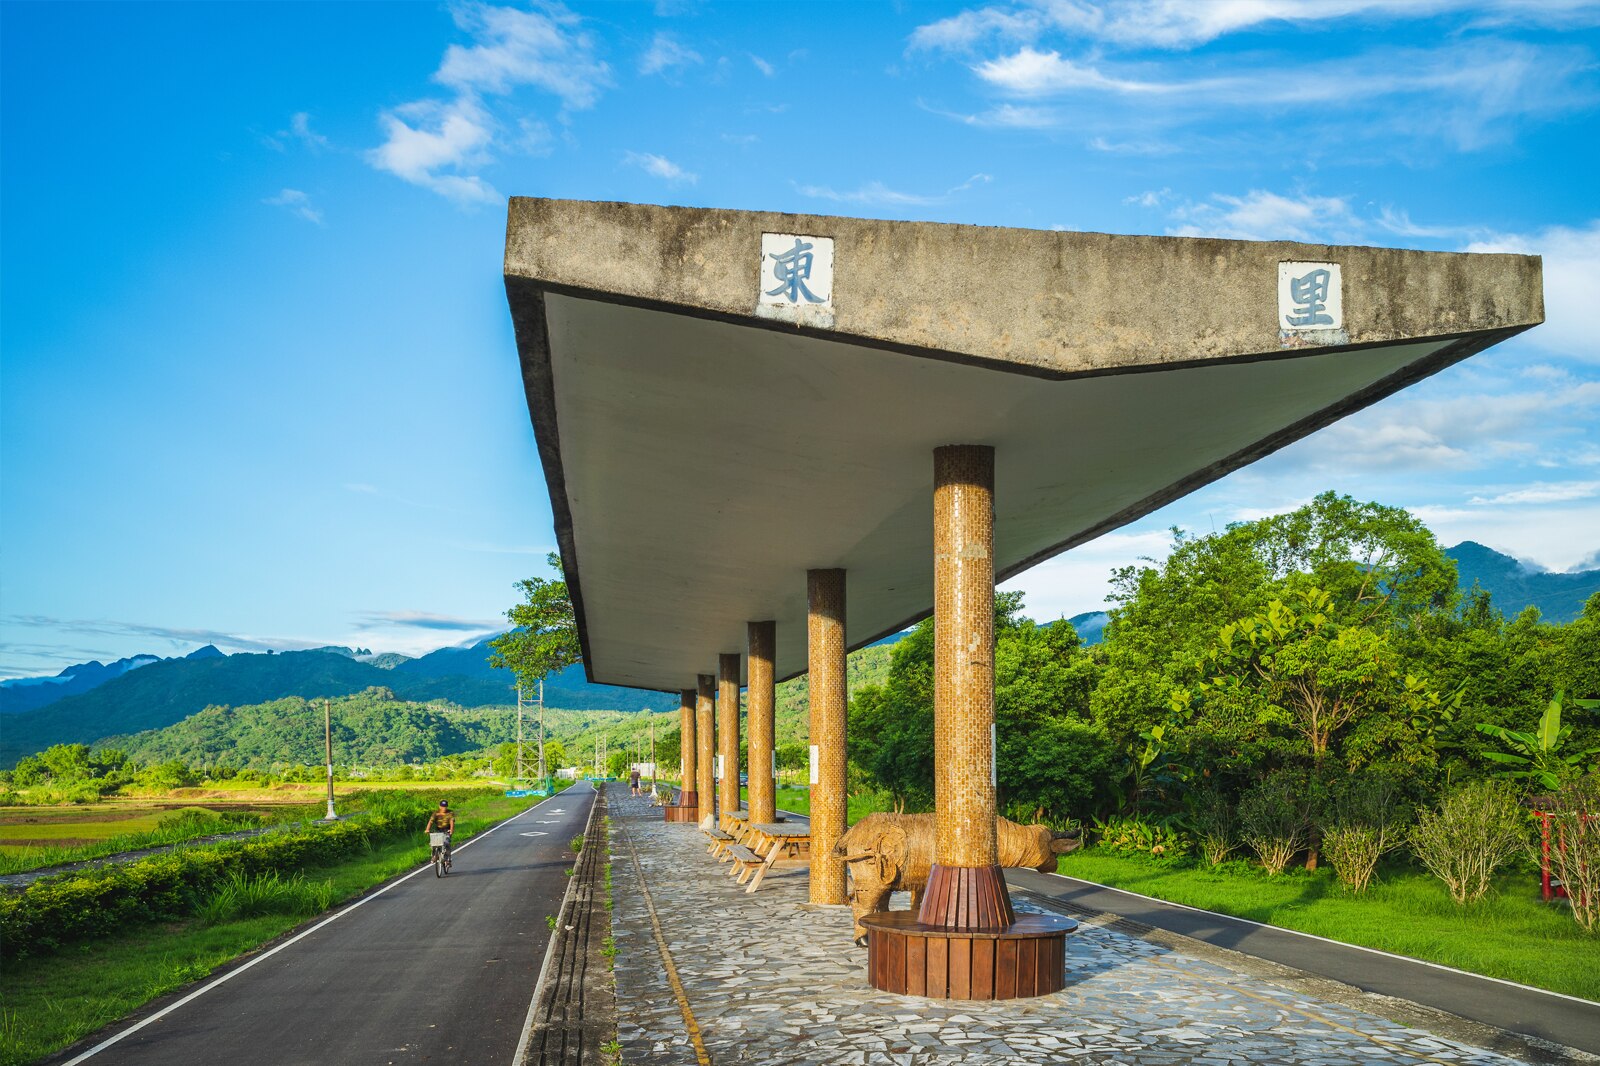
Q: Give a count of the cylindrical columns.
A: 6